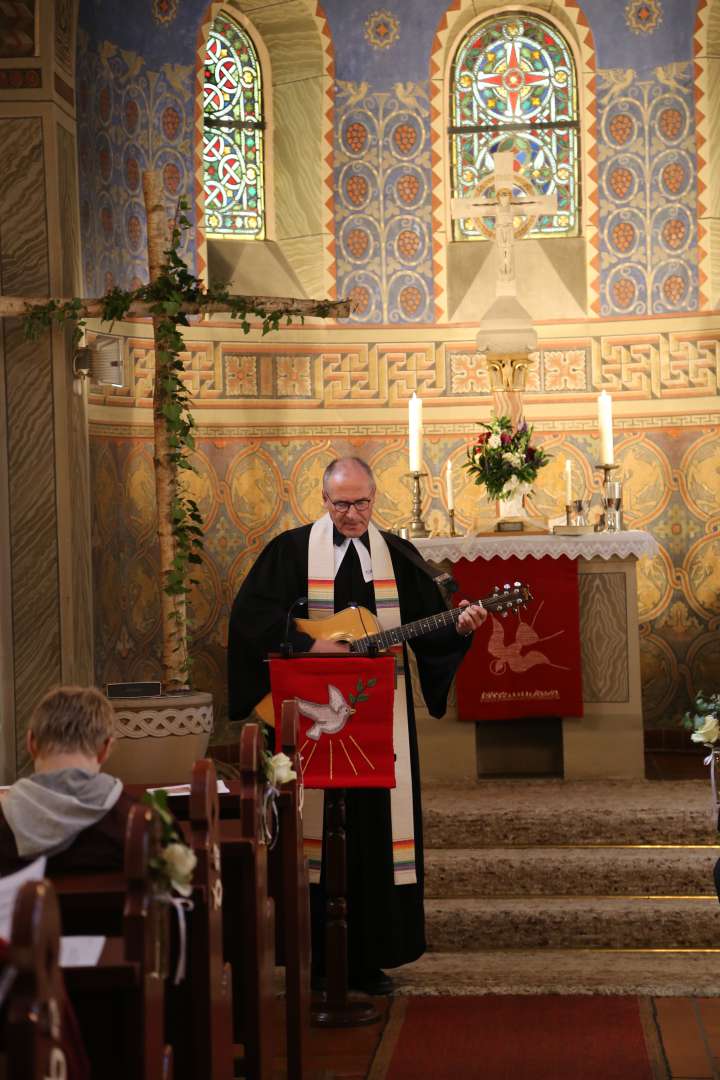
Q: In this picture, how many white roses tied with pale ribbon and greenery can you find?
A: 3